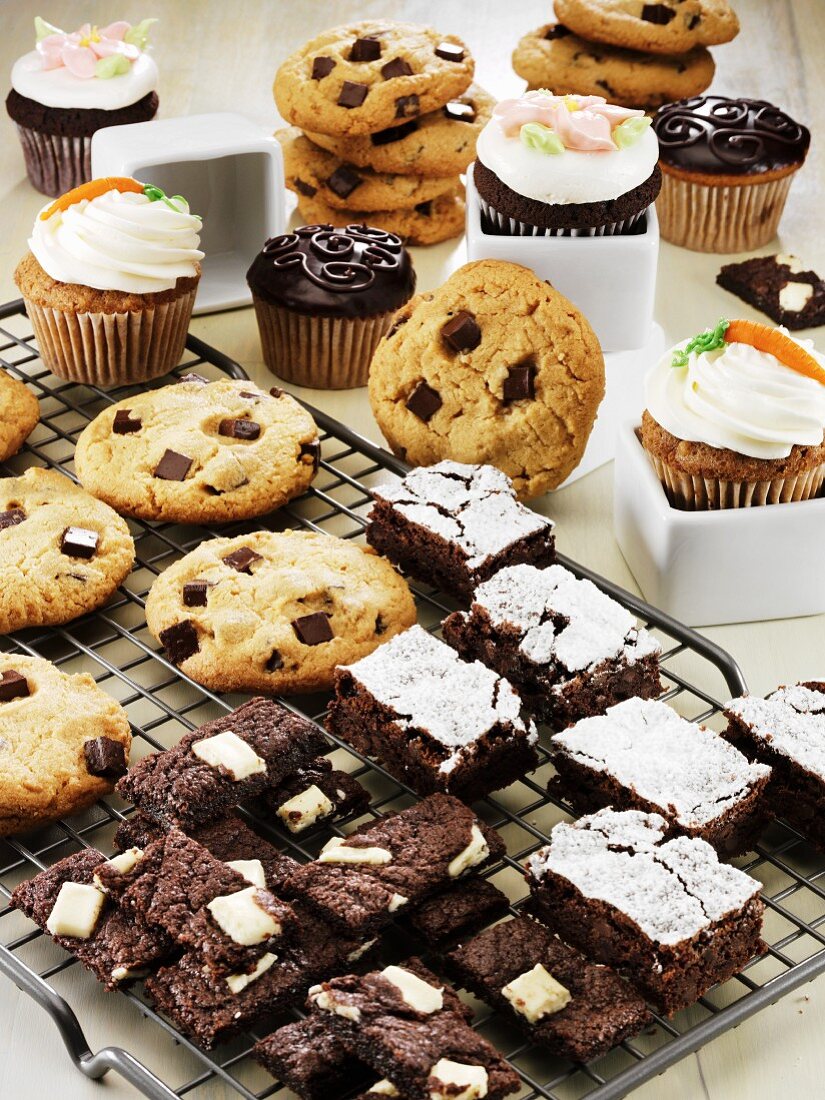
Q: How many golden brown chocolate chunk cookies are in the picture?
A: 12